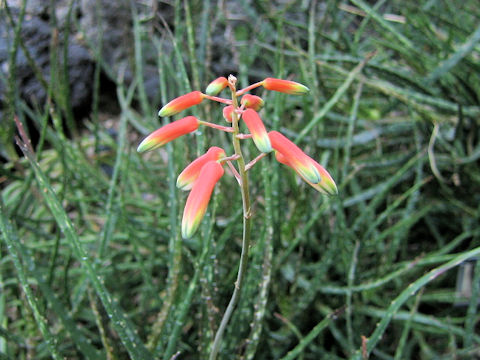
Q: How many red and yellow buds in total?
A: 11